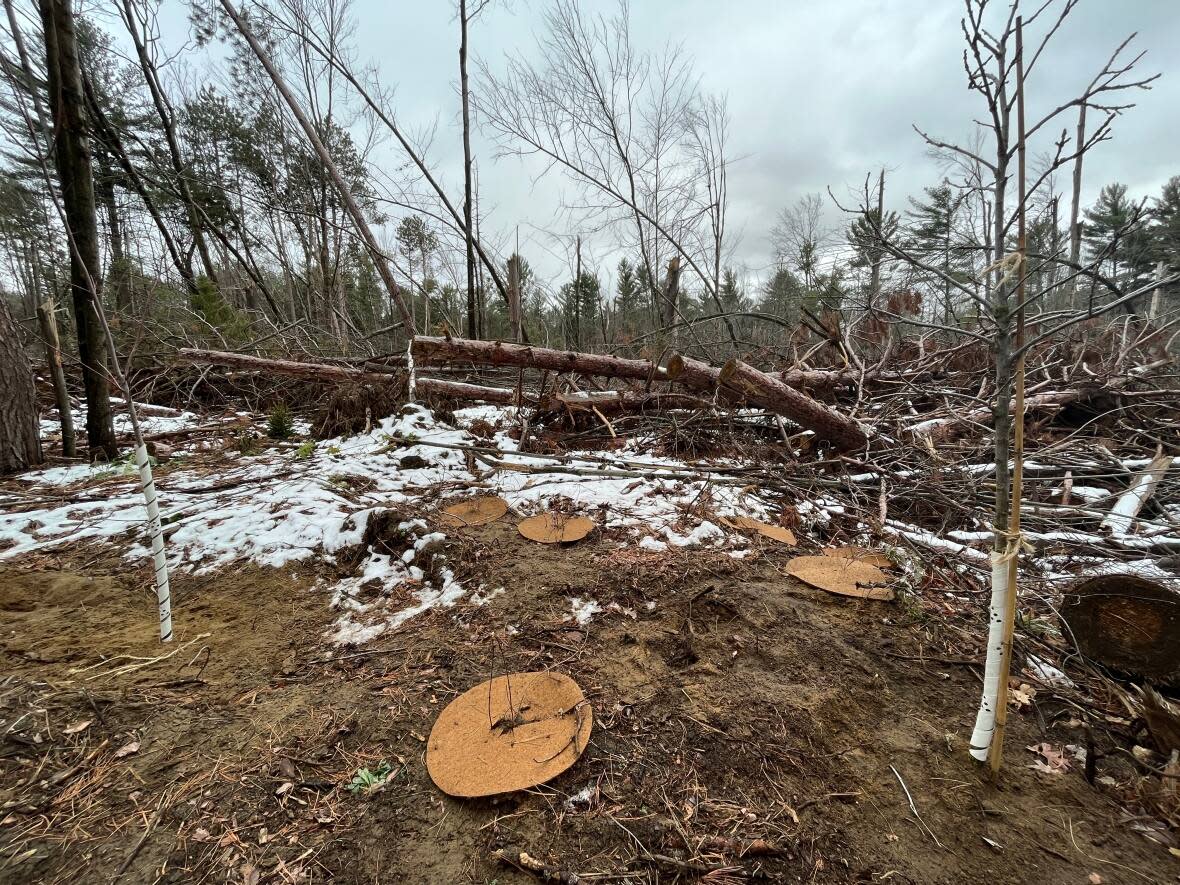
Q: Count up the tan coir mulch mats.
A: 6